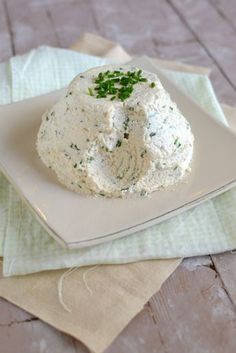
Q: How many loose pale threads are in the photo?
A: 2